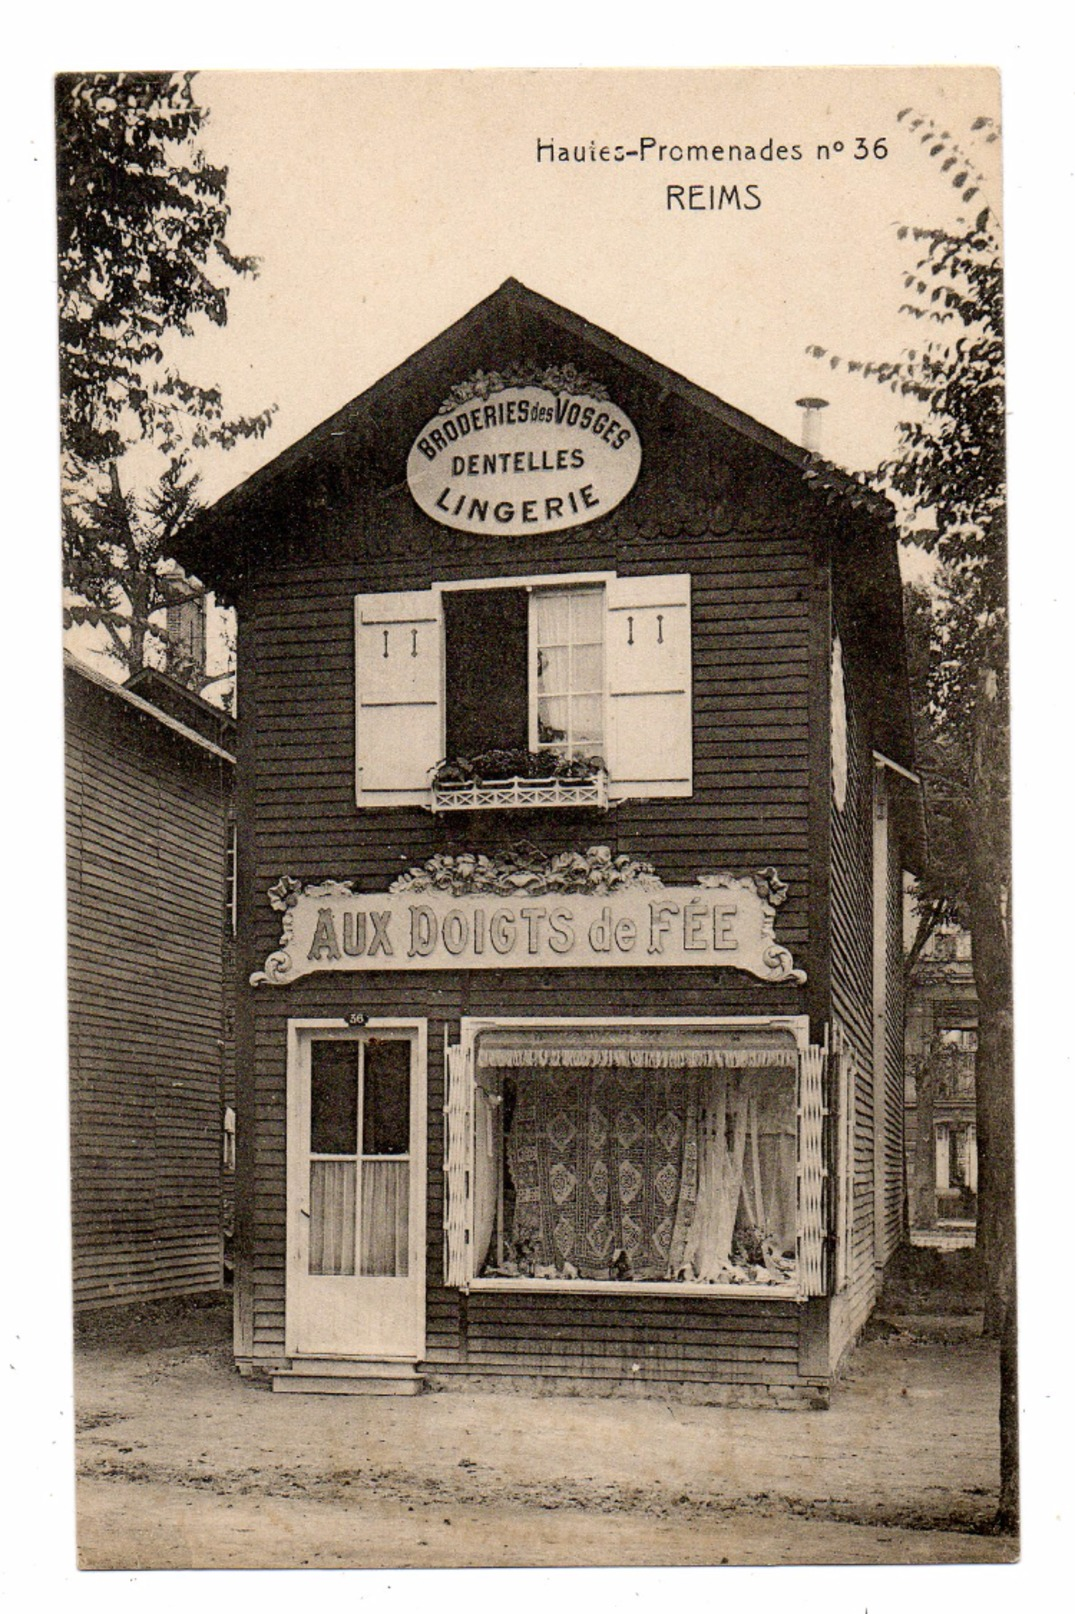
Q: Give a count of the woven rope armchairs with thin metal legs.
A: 0